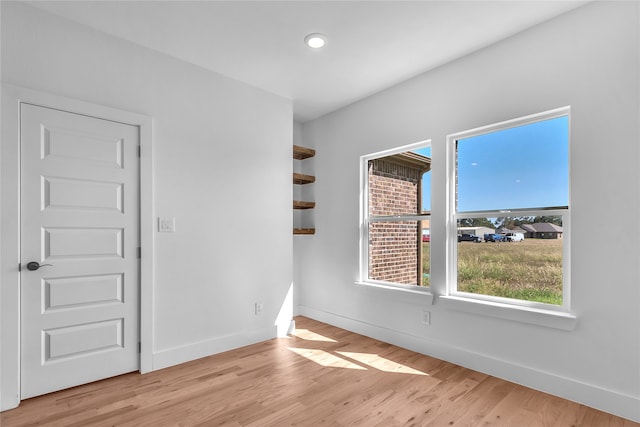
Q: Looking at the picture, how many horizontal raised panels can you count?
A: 5